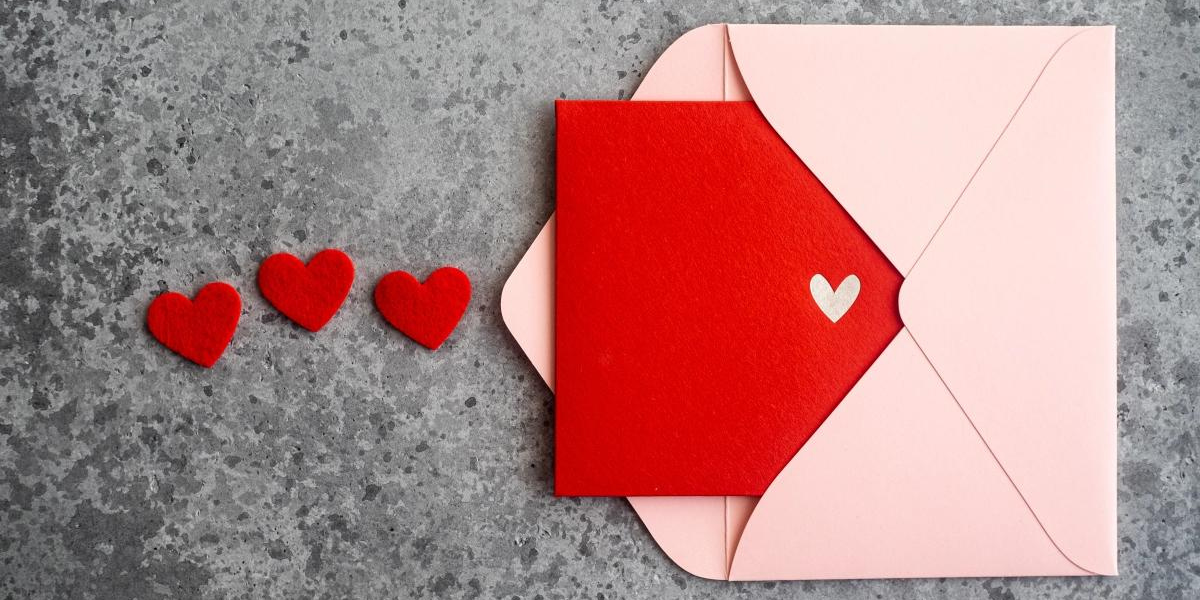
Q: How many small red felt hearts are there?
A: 3